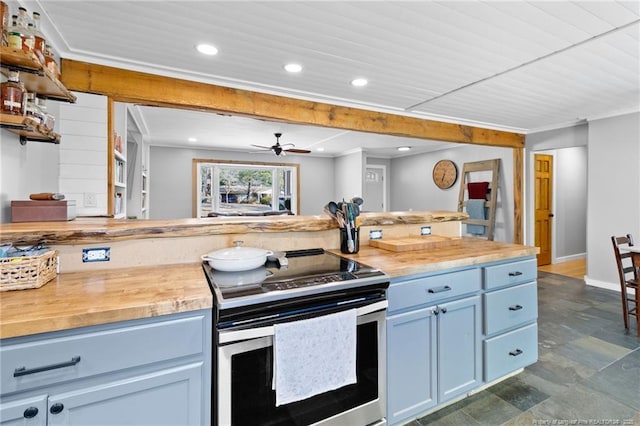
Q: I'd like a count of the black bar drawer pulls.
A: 5